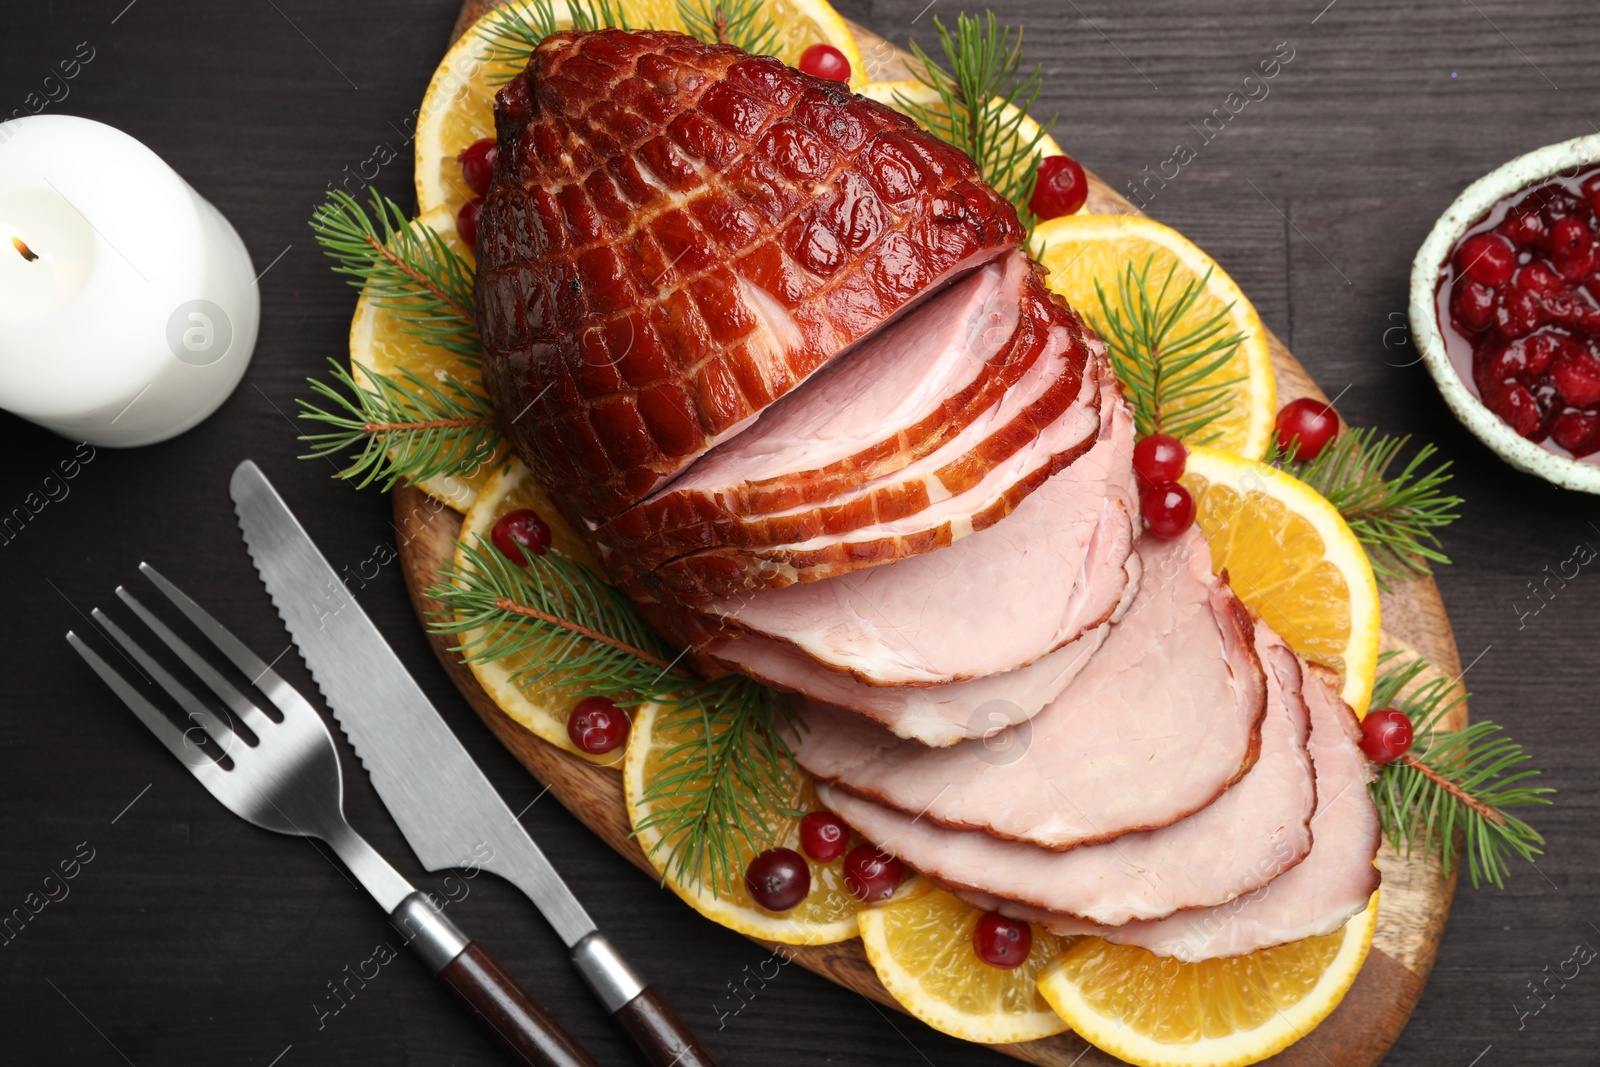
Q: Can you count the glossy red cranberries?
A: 14